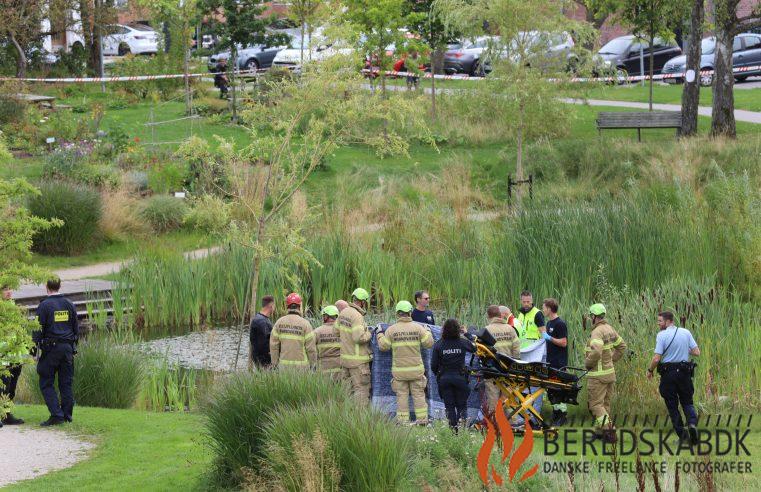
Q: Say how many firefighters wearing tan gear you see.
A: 6